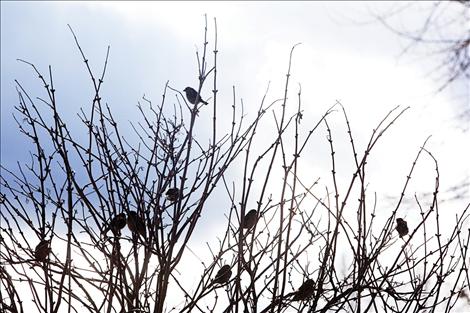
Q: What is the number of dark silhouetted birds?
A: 9